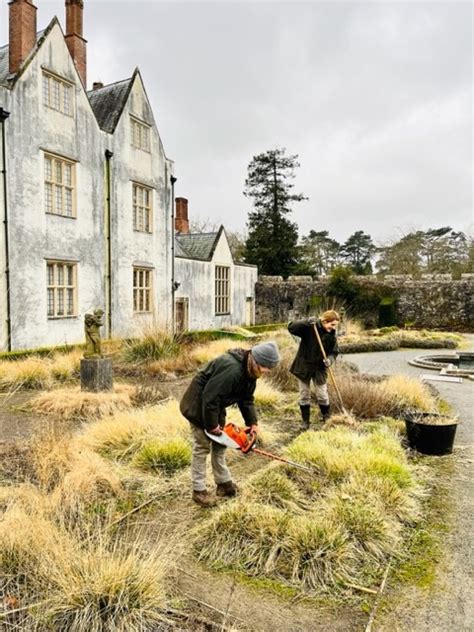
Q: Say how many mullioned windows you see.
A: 7